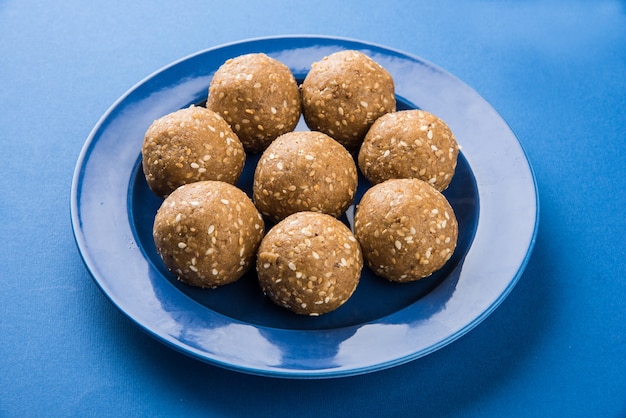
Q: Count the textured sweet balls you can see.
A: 8